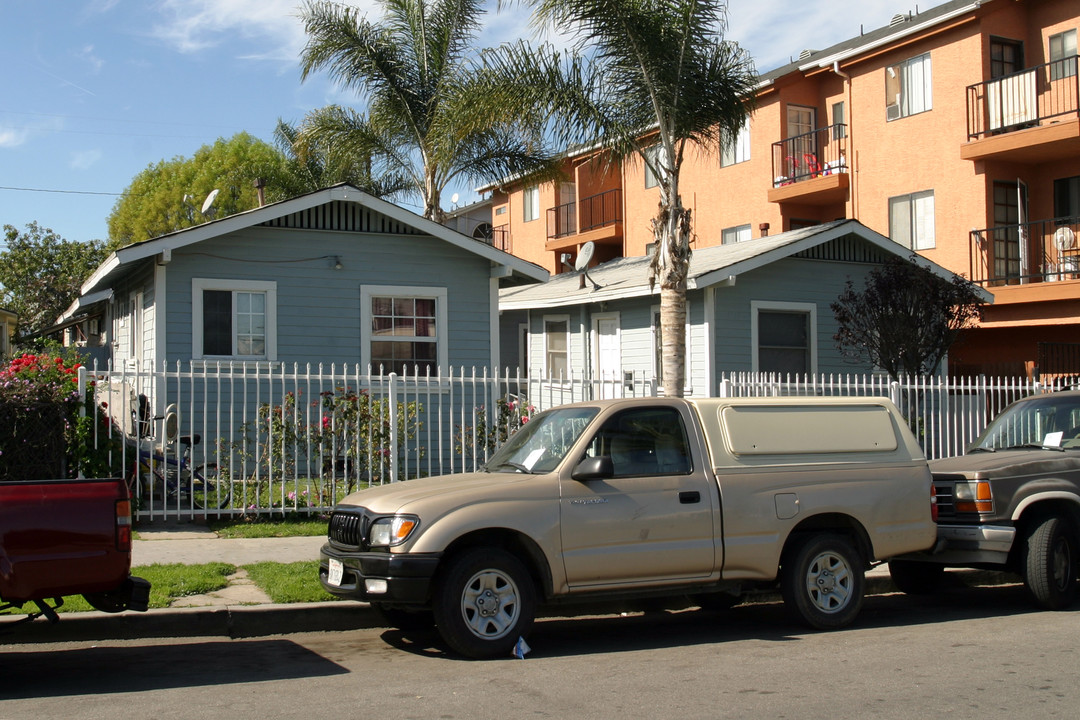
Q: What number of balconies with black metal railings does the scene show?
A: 5